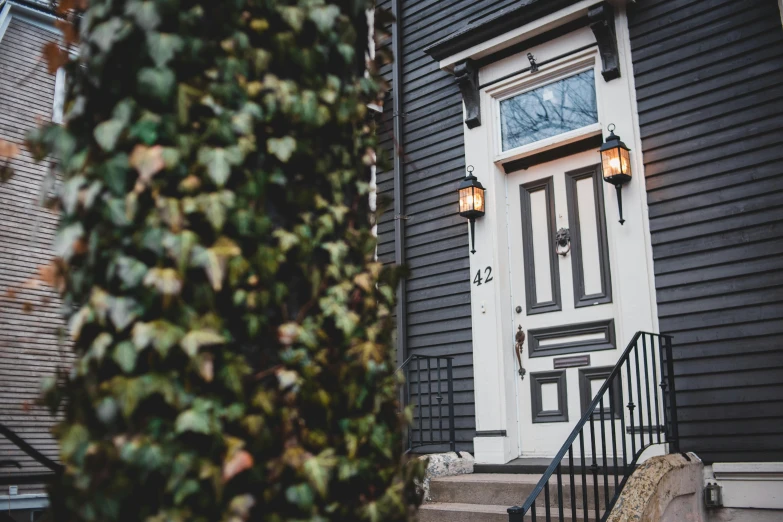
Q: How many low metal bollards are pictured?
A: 0